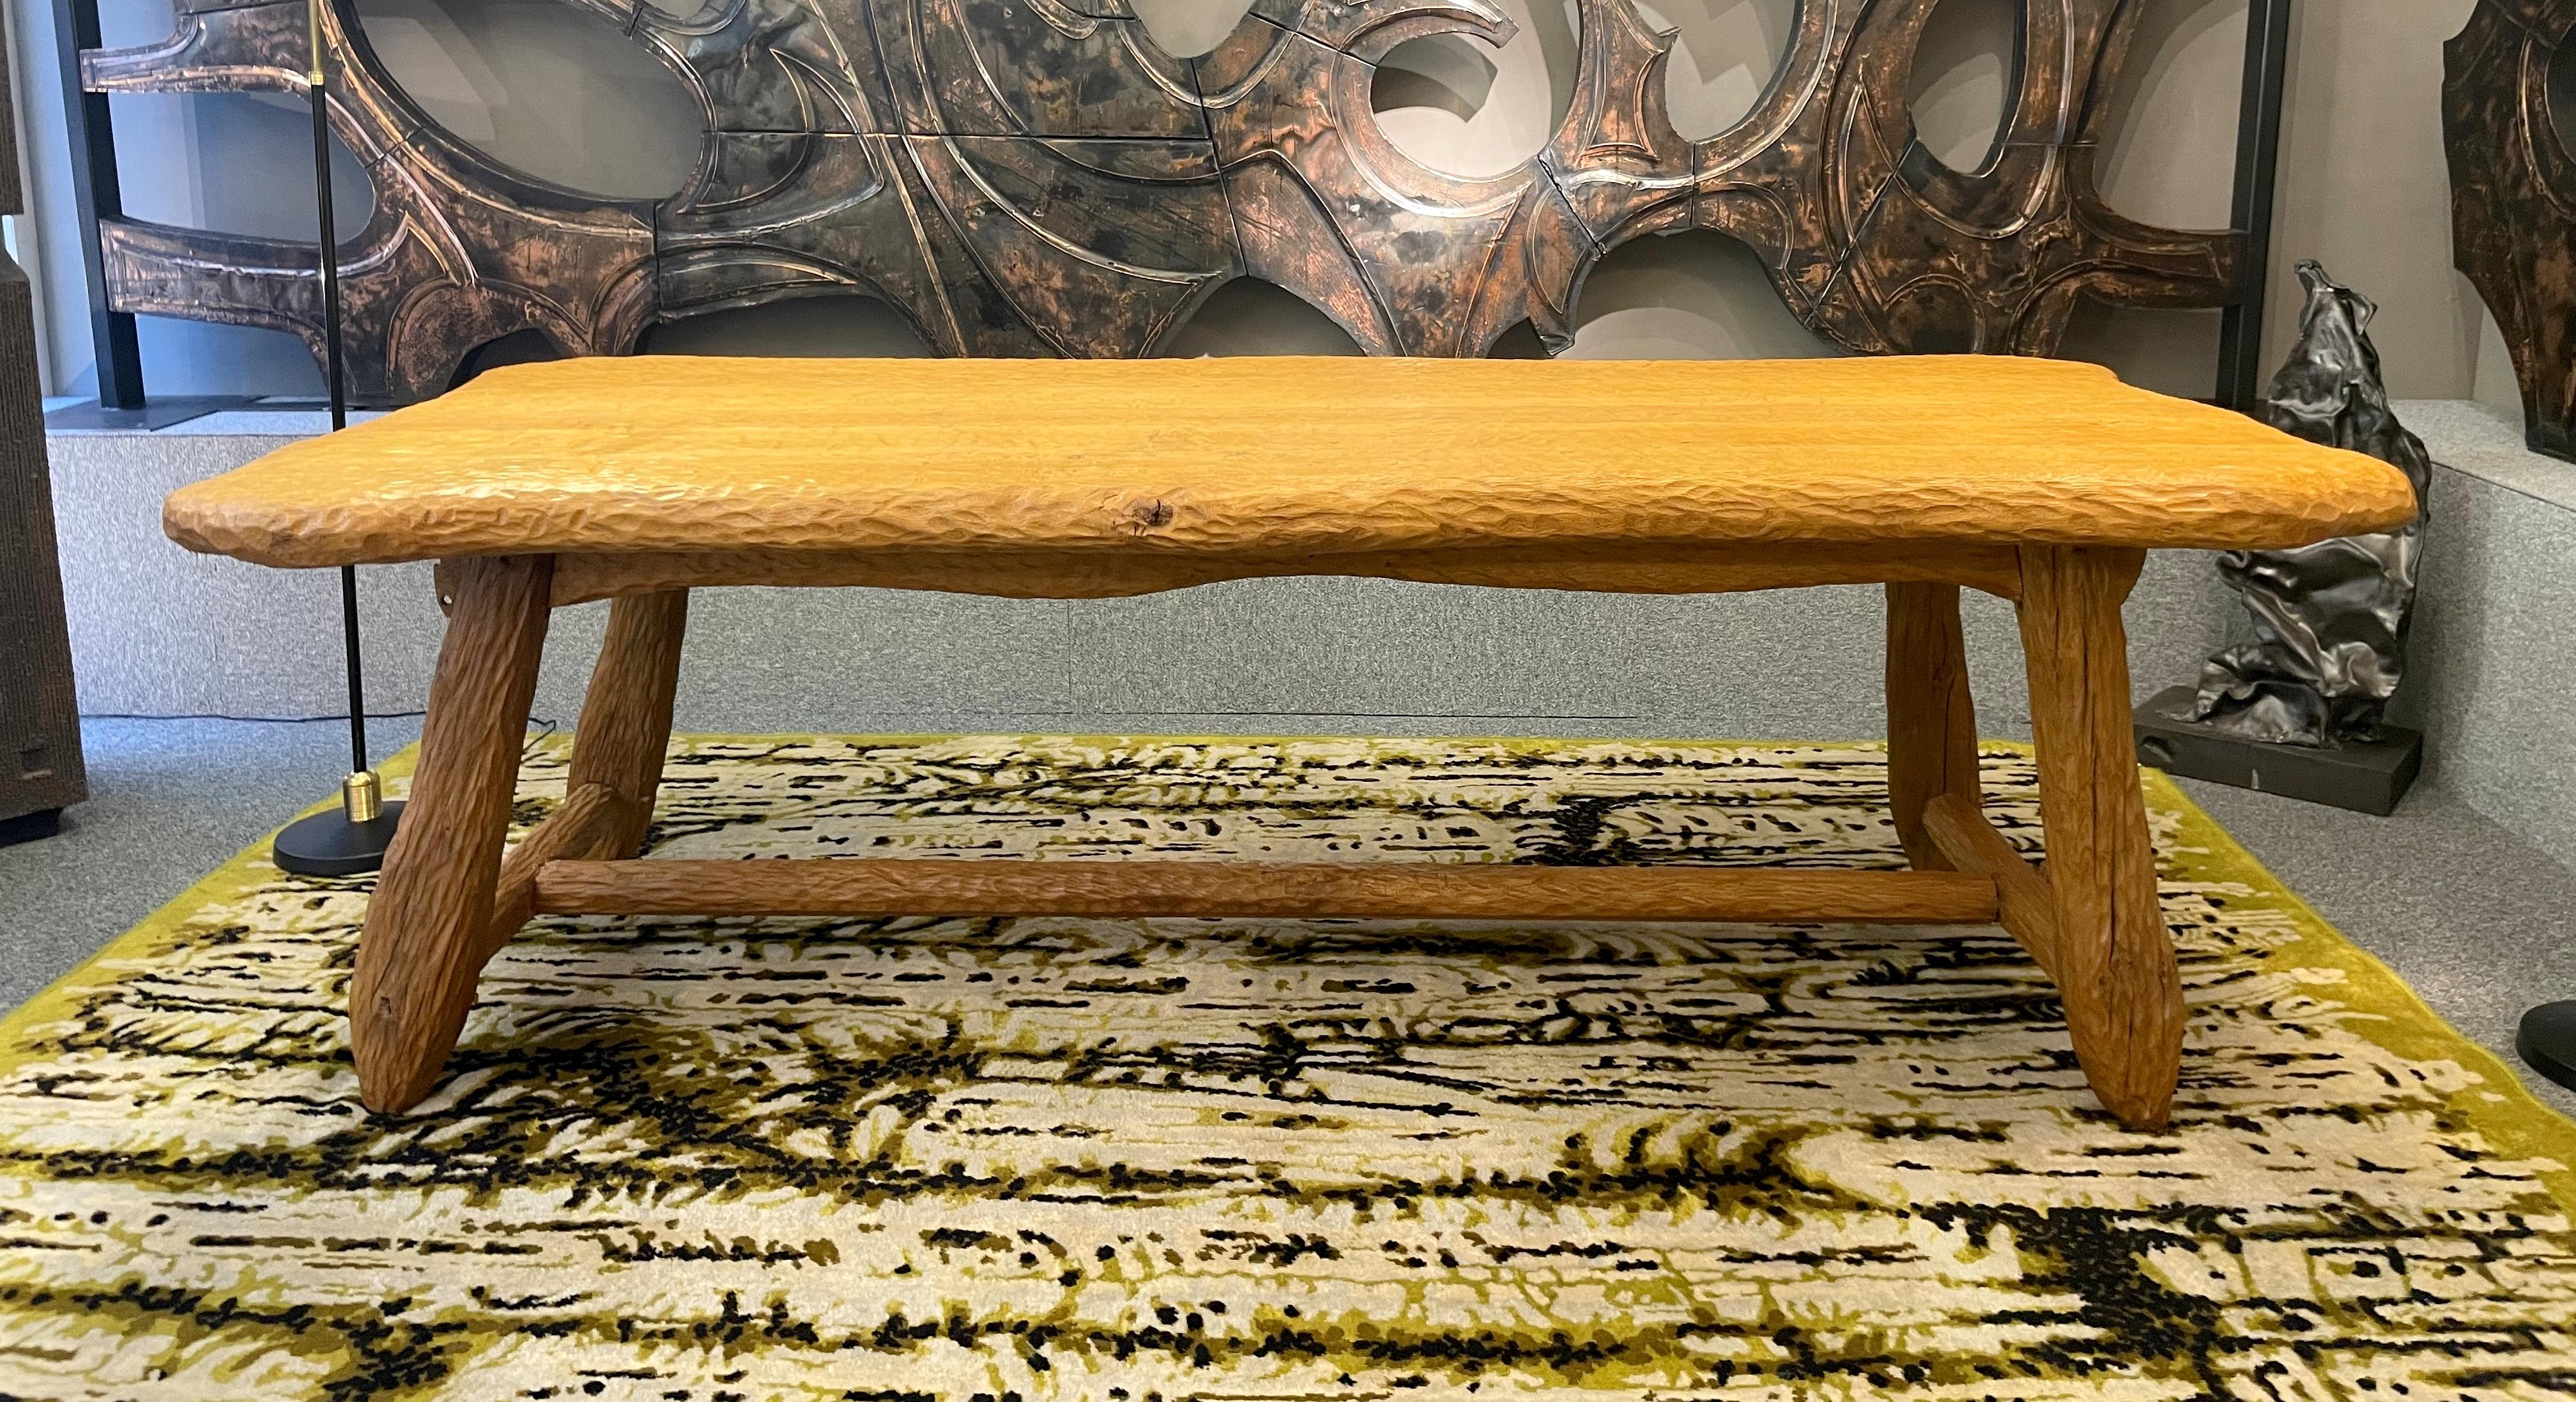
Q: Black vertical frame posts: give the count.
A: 2